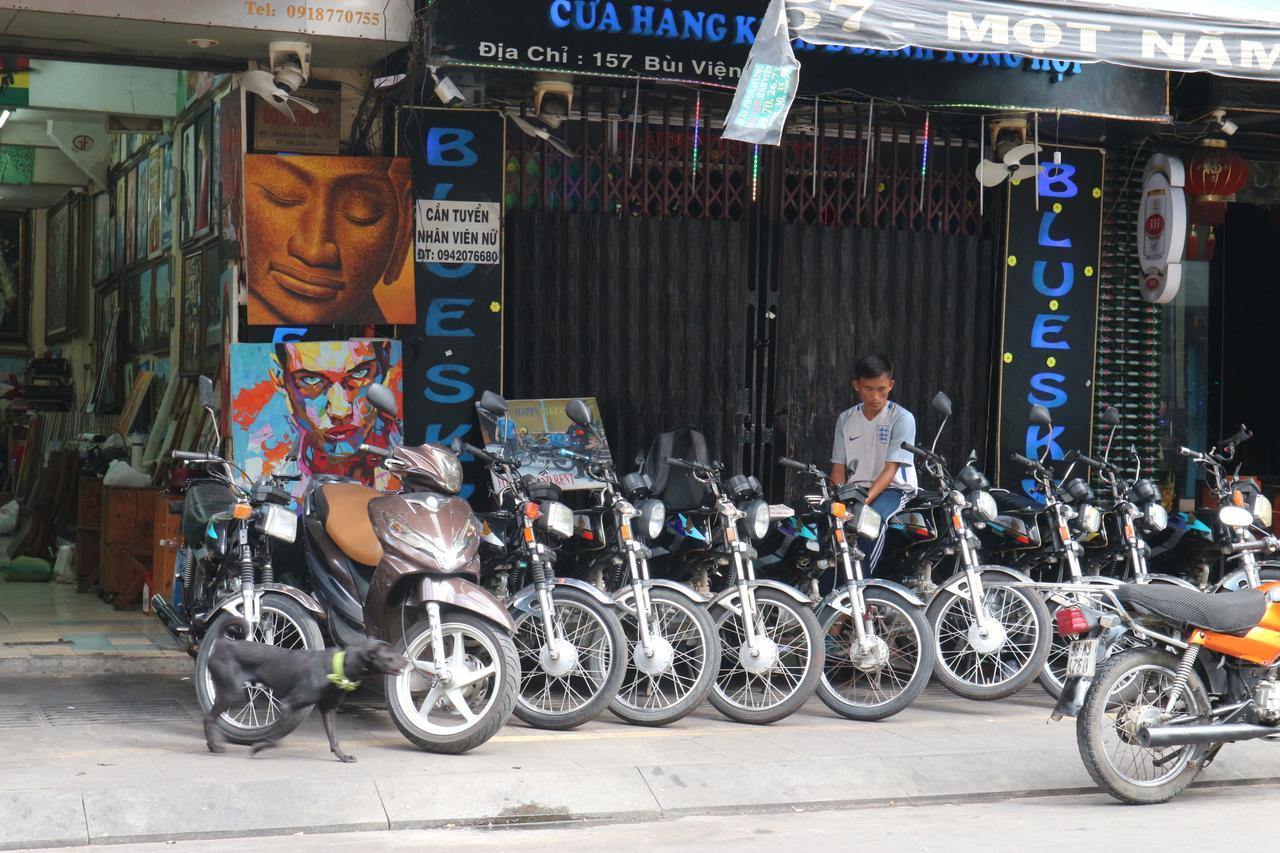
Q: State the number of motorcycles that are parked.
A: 11